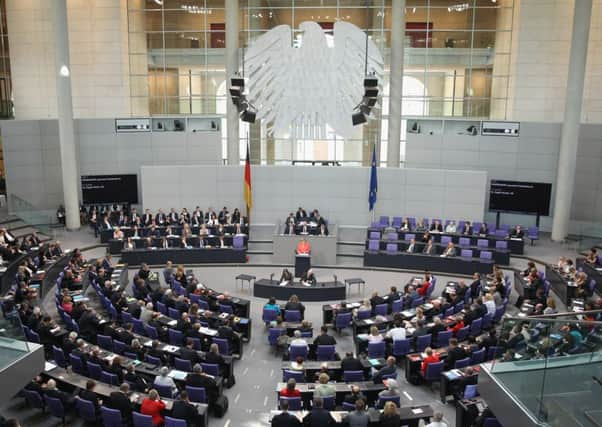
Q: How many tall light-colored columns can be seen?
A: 4